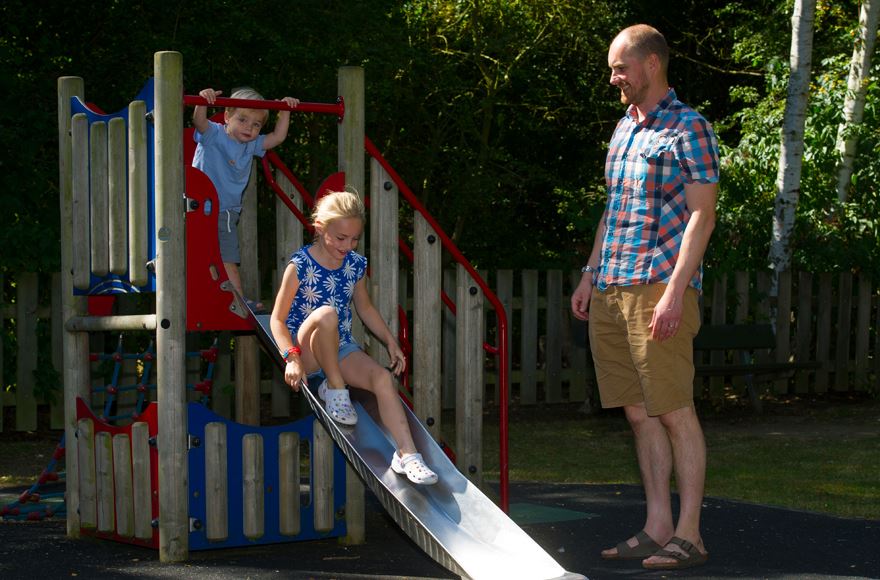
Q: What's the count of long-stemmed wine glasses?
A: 0